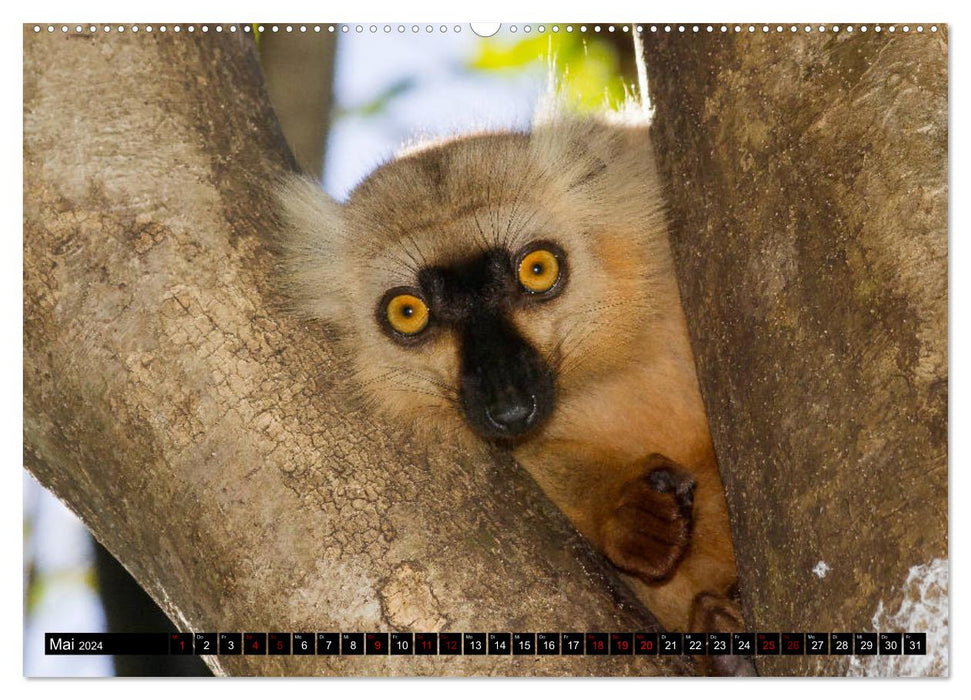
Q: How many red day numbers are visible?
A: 11